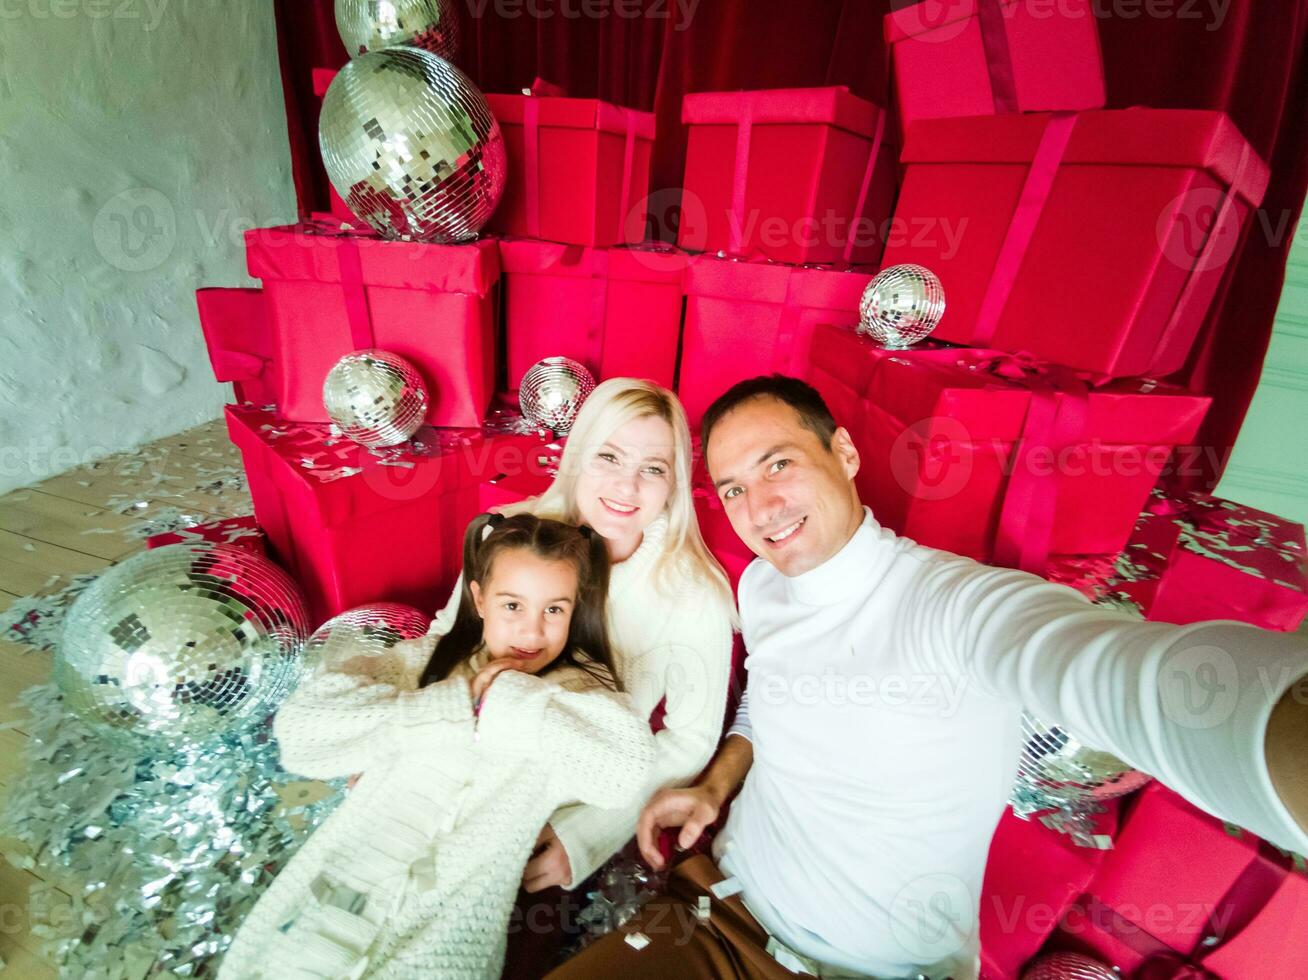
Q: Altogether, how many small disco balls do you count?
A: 3